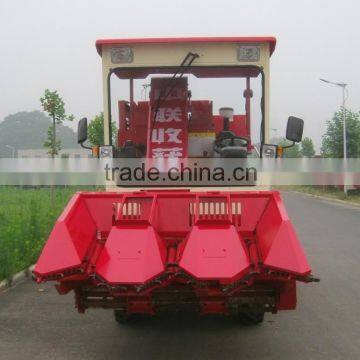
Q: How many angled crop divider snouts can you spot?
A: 4